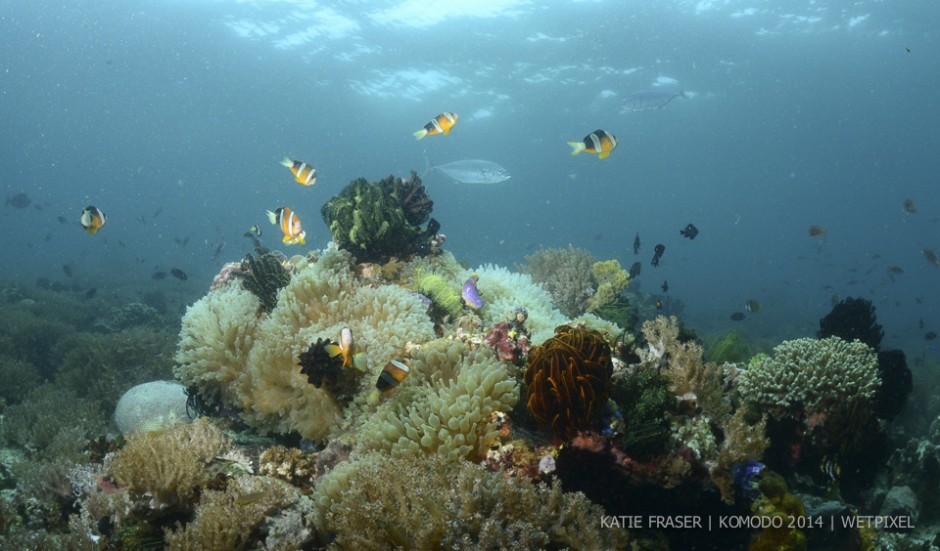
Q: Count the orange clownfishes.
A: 7